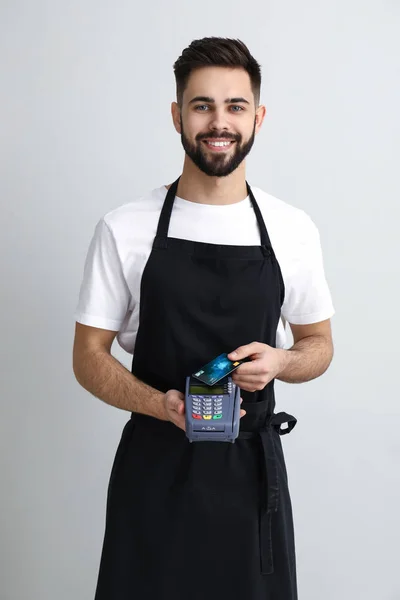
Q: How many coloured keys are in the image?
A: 3